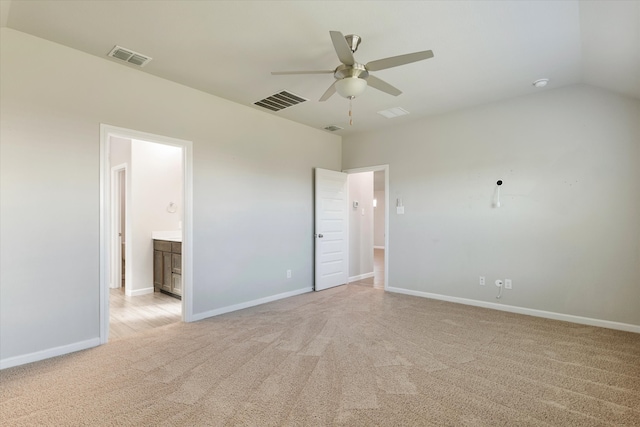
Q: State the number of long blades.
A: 5